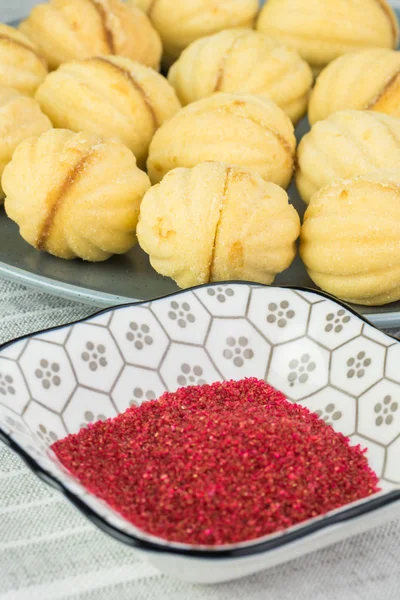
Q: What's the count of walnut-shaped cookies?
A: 13